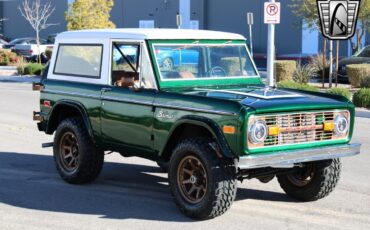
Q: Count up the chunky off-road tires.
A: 3